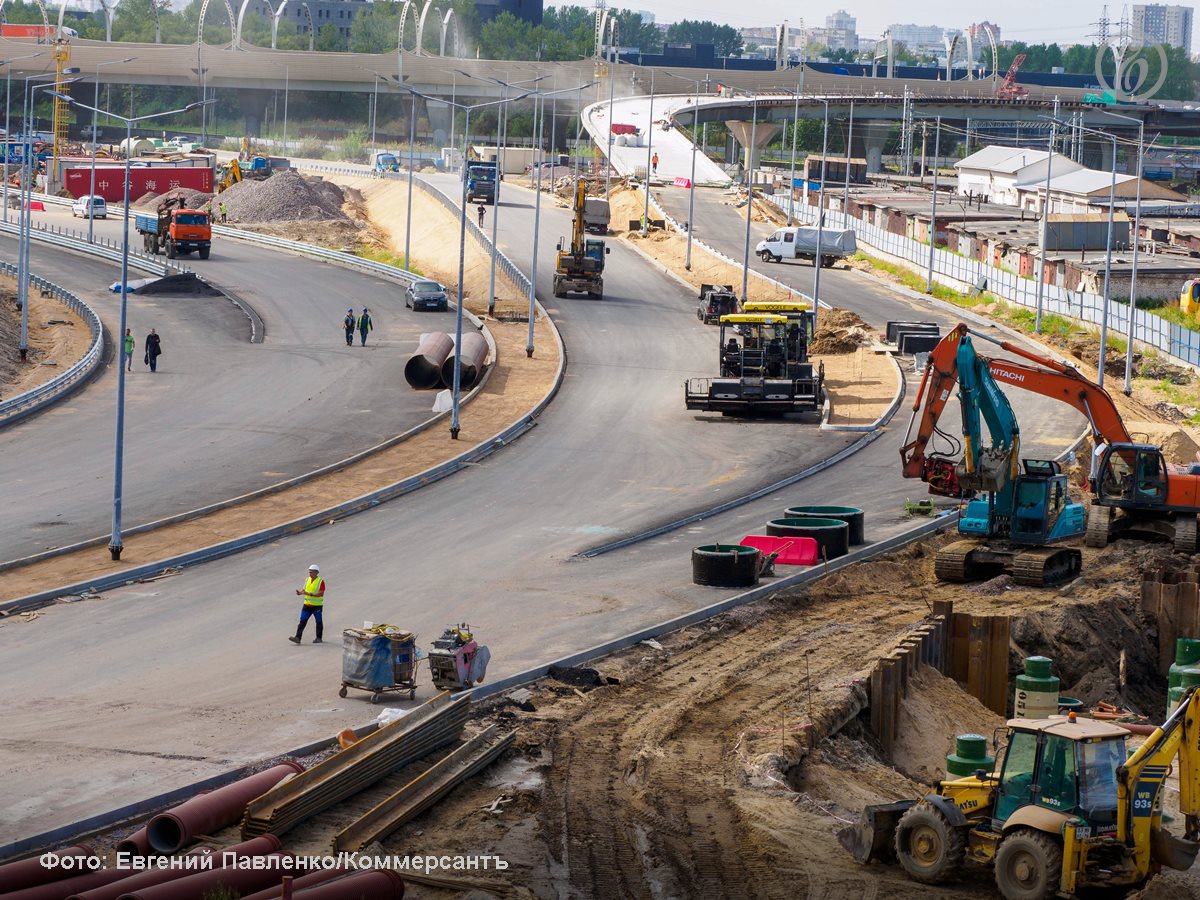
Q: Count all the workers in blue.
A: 2